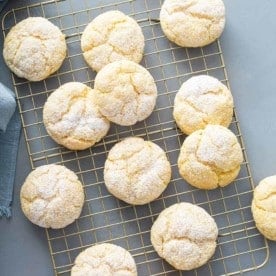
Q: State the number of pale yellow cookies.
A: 12